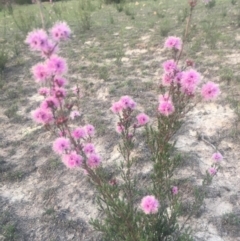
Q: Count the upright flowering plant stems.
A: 3